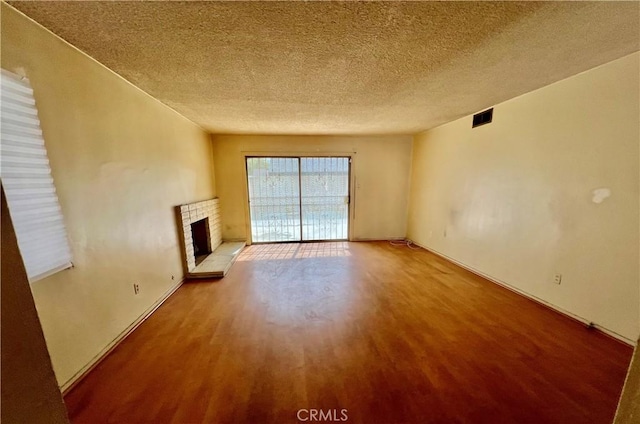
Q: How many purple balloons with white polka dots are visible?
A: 0